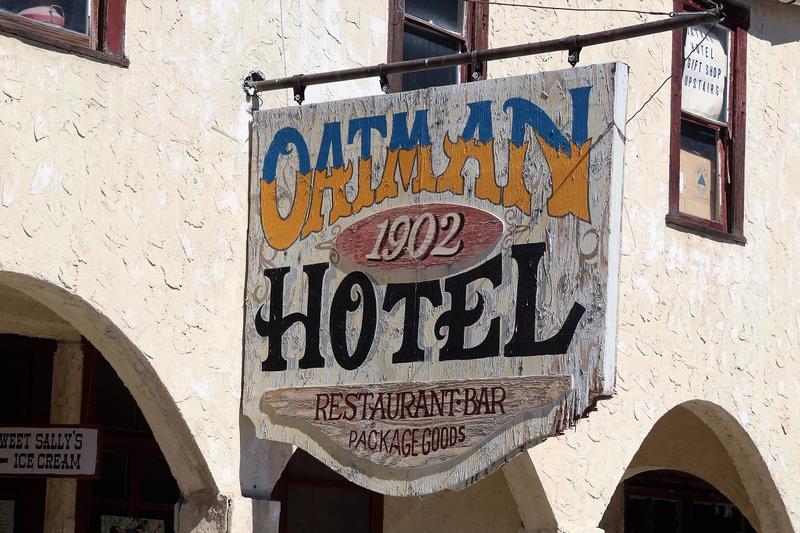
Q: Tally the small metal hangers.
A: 4